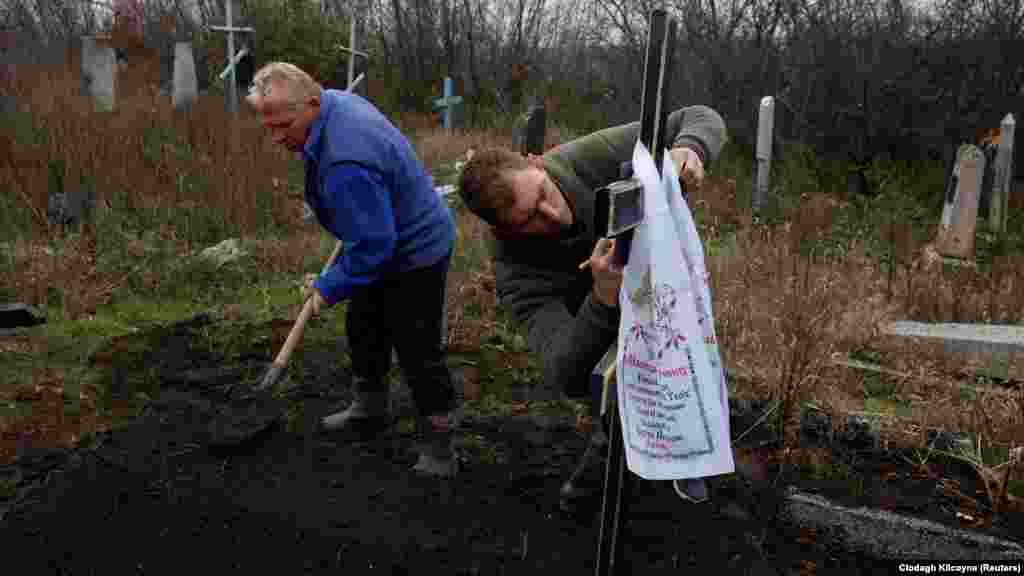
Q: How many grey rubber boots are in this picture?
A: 2